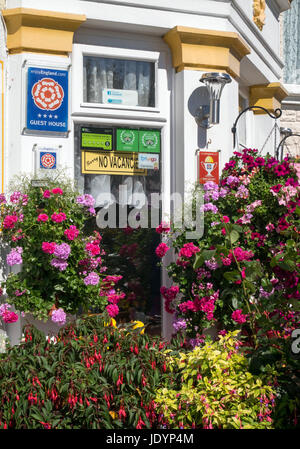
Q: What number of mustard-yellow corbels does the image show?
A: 3